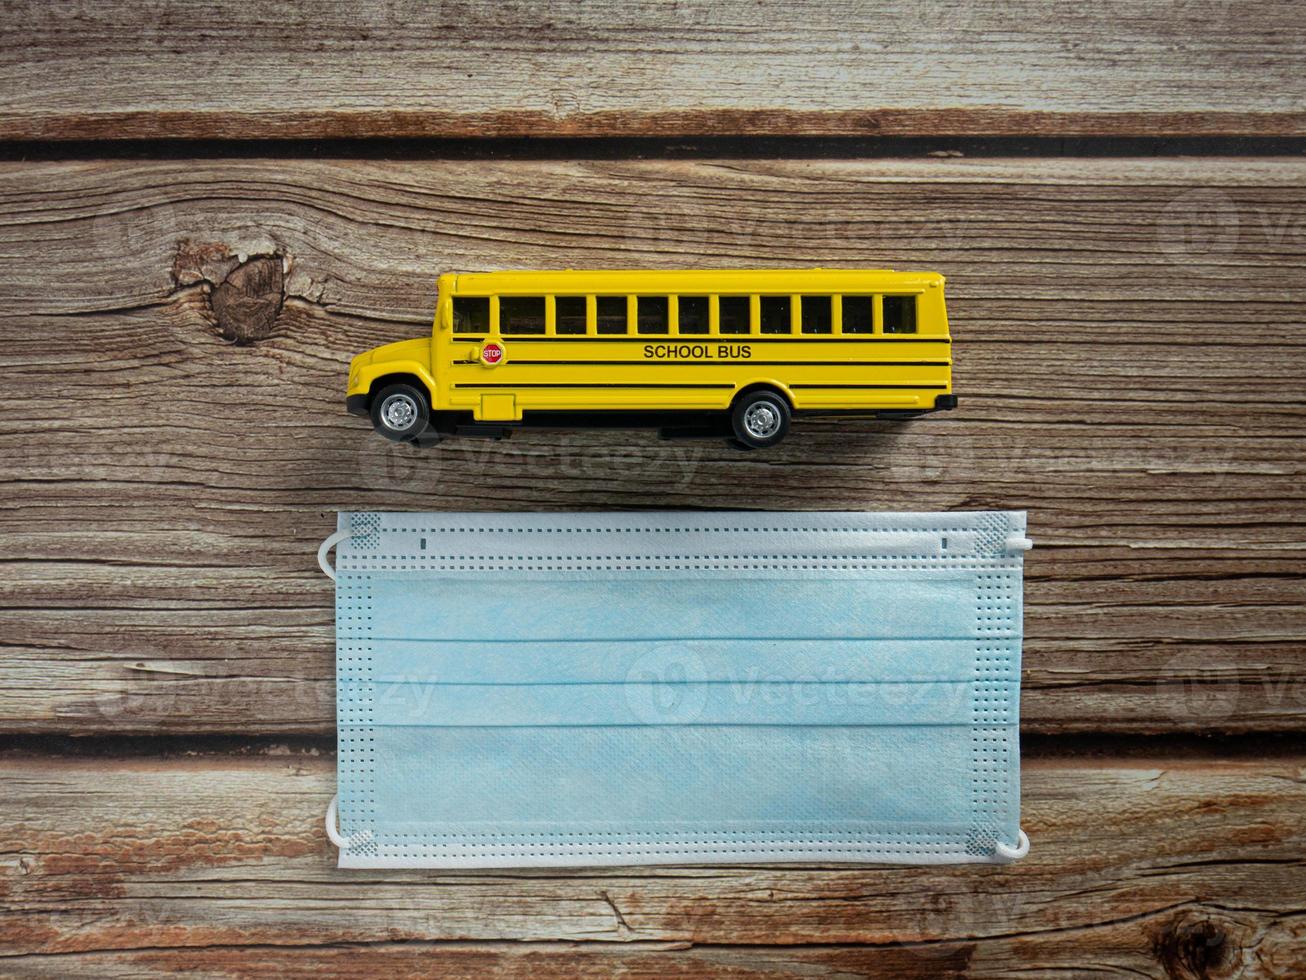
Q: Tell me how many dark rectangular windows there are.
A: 11